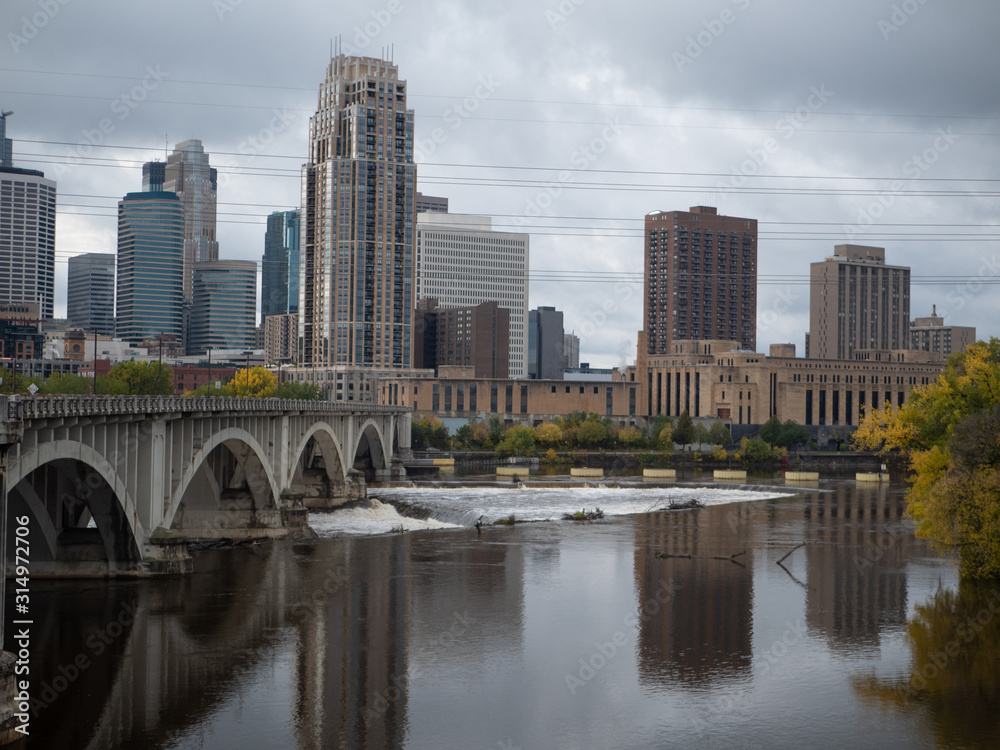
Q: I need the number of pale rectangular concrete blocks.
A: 6